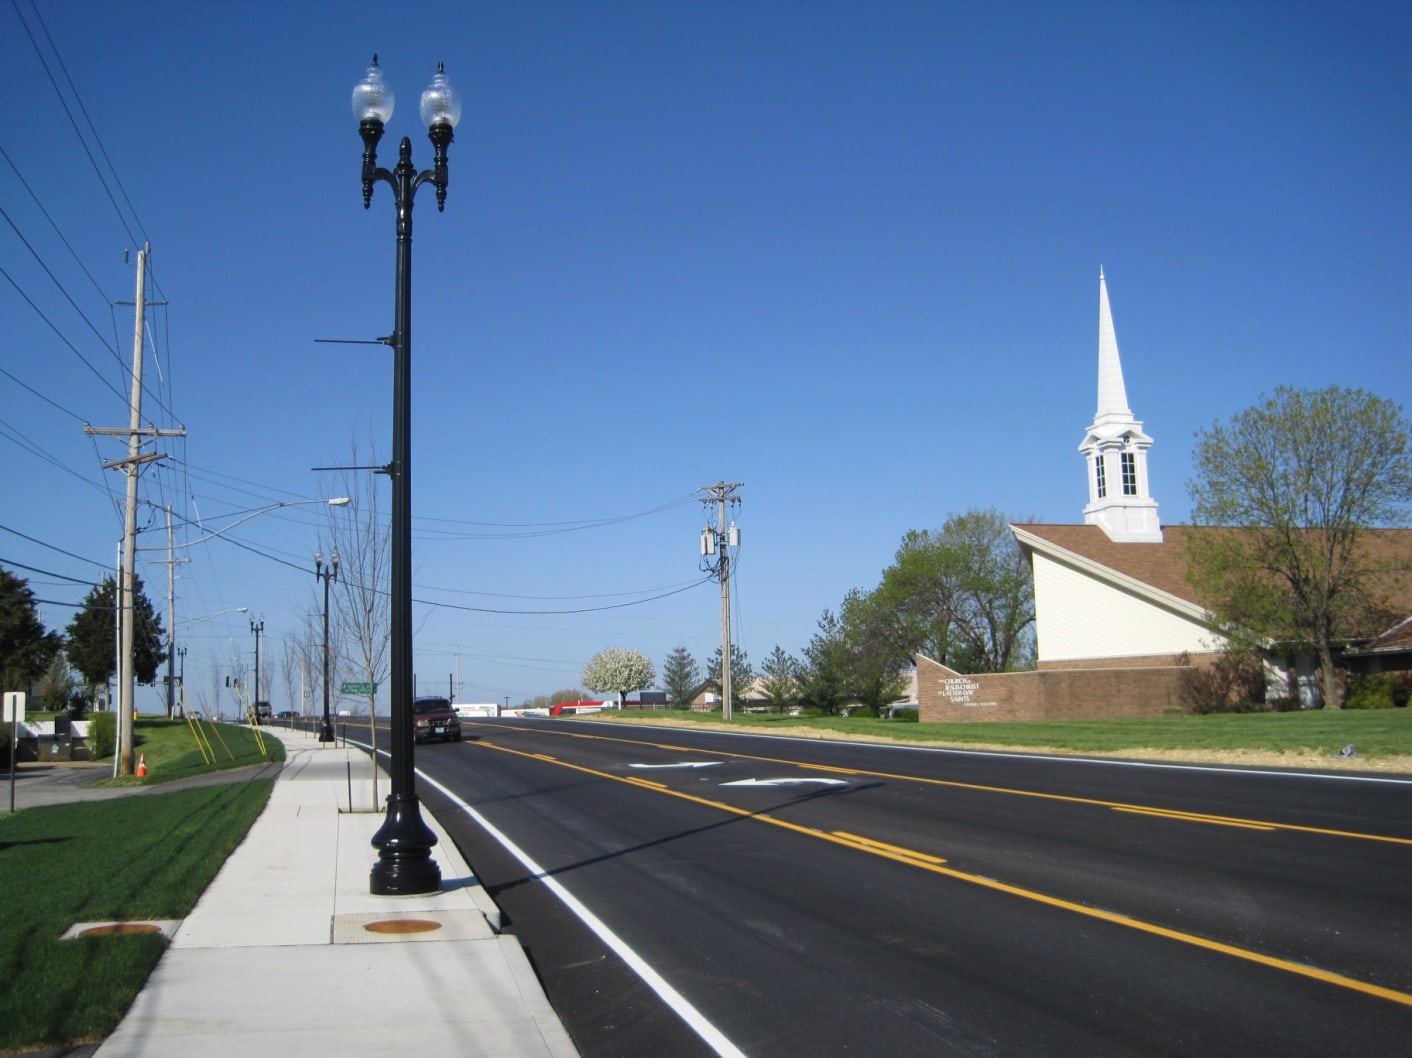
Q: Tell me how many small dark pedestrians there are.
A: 0